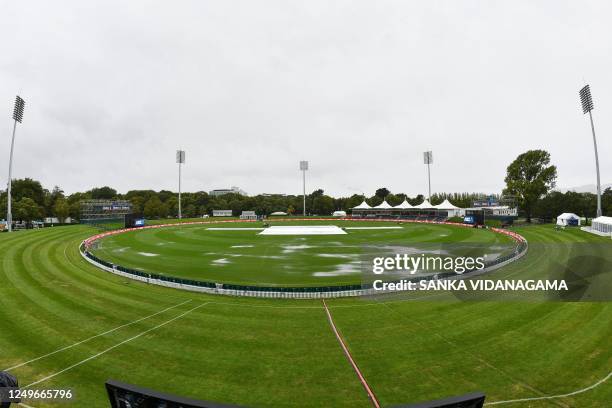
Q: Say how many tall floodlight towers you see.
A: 5